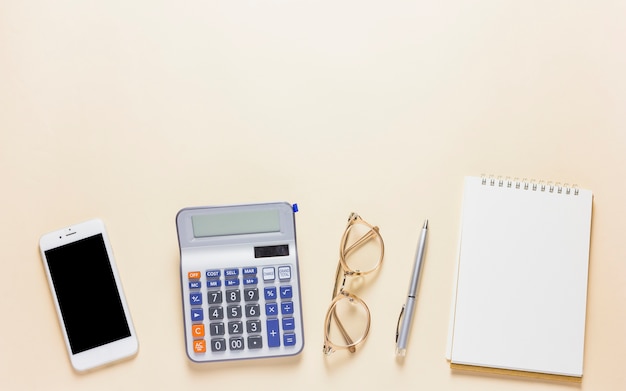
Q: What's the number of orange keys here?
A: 3